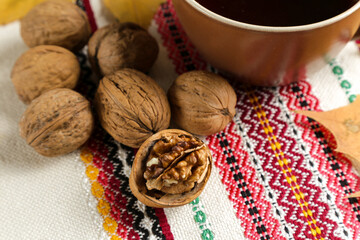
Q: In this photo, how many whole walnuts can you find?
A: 6